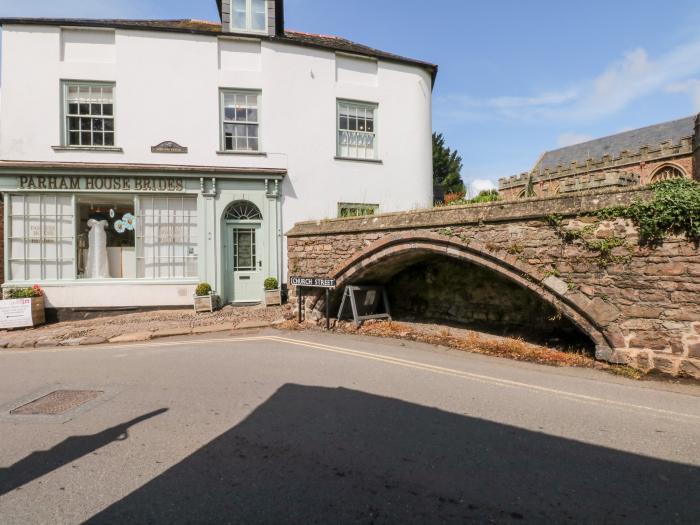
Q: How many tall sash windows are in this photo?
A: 3